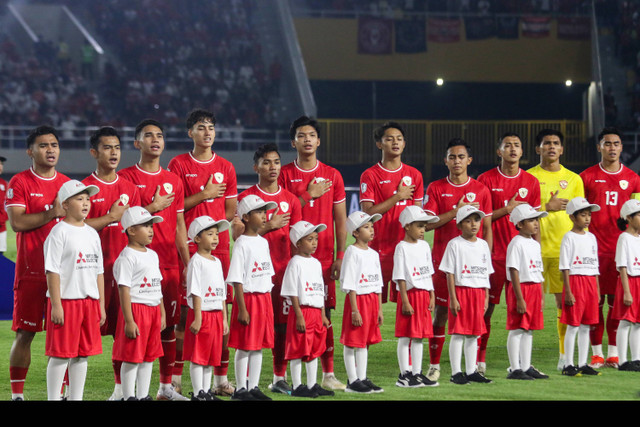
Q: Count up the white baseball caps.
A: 11